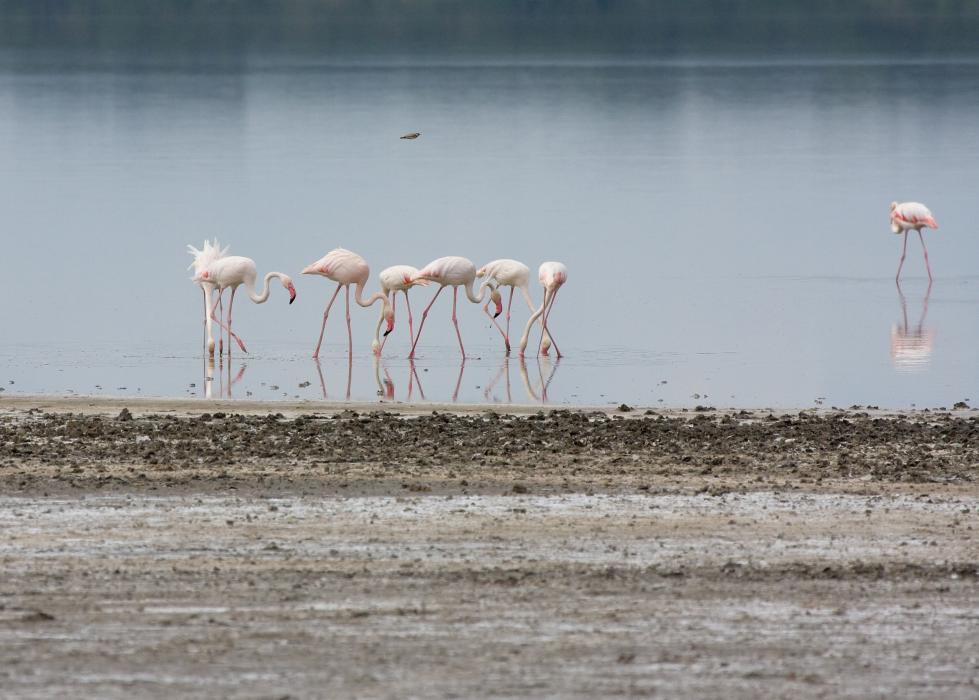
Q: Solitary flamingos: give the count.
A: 1